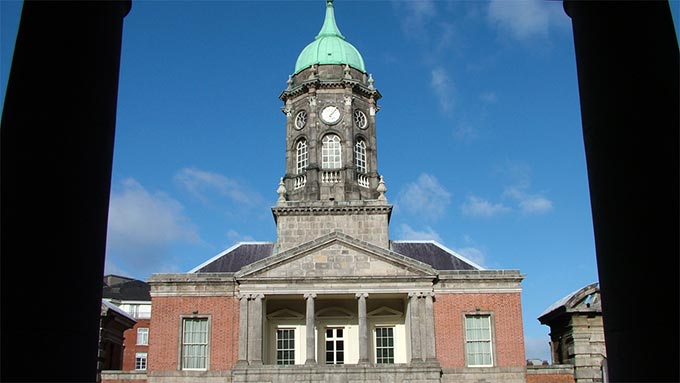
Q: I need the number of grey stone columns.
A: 6